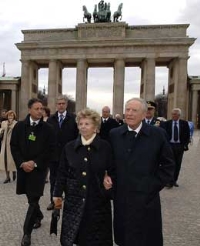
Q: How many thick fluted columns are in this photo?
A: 6